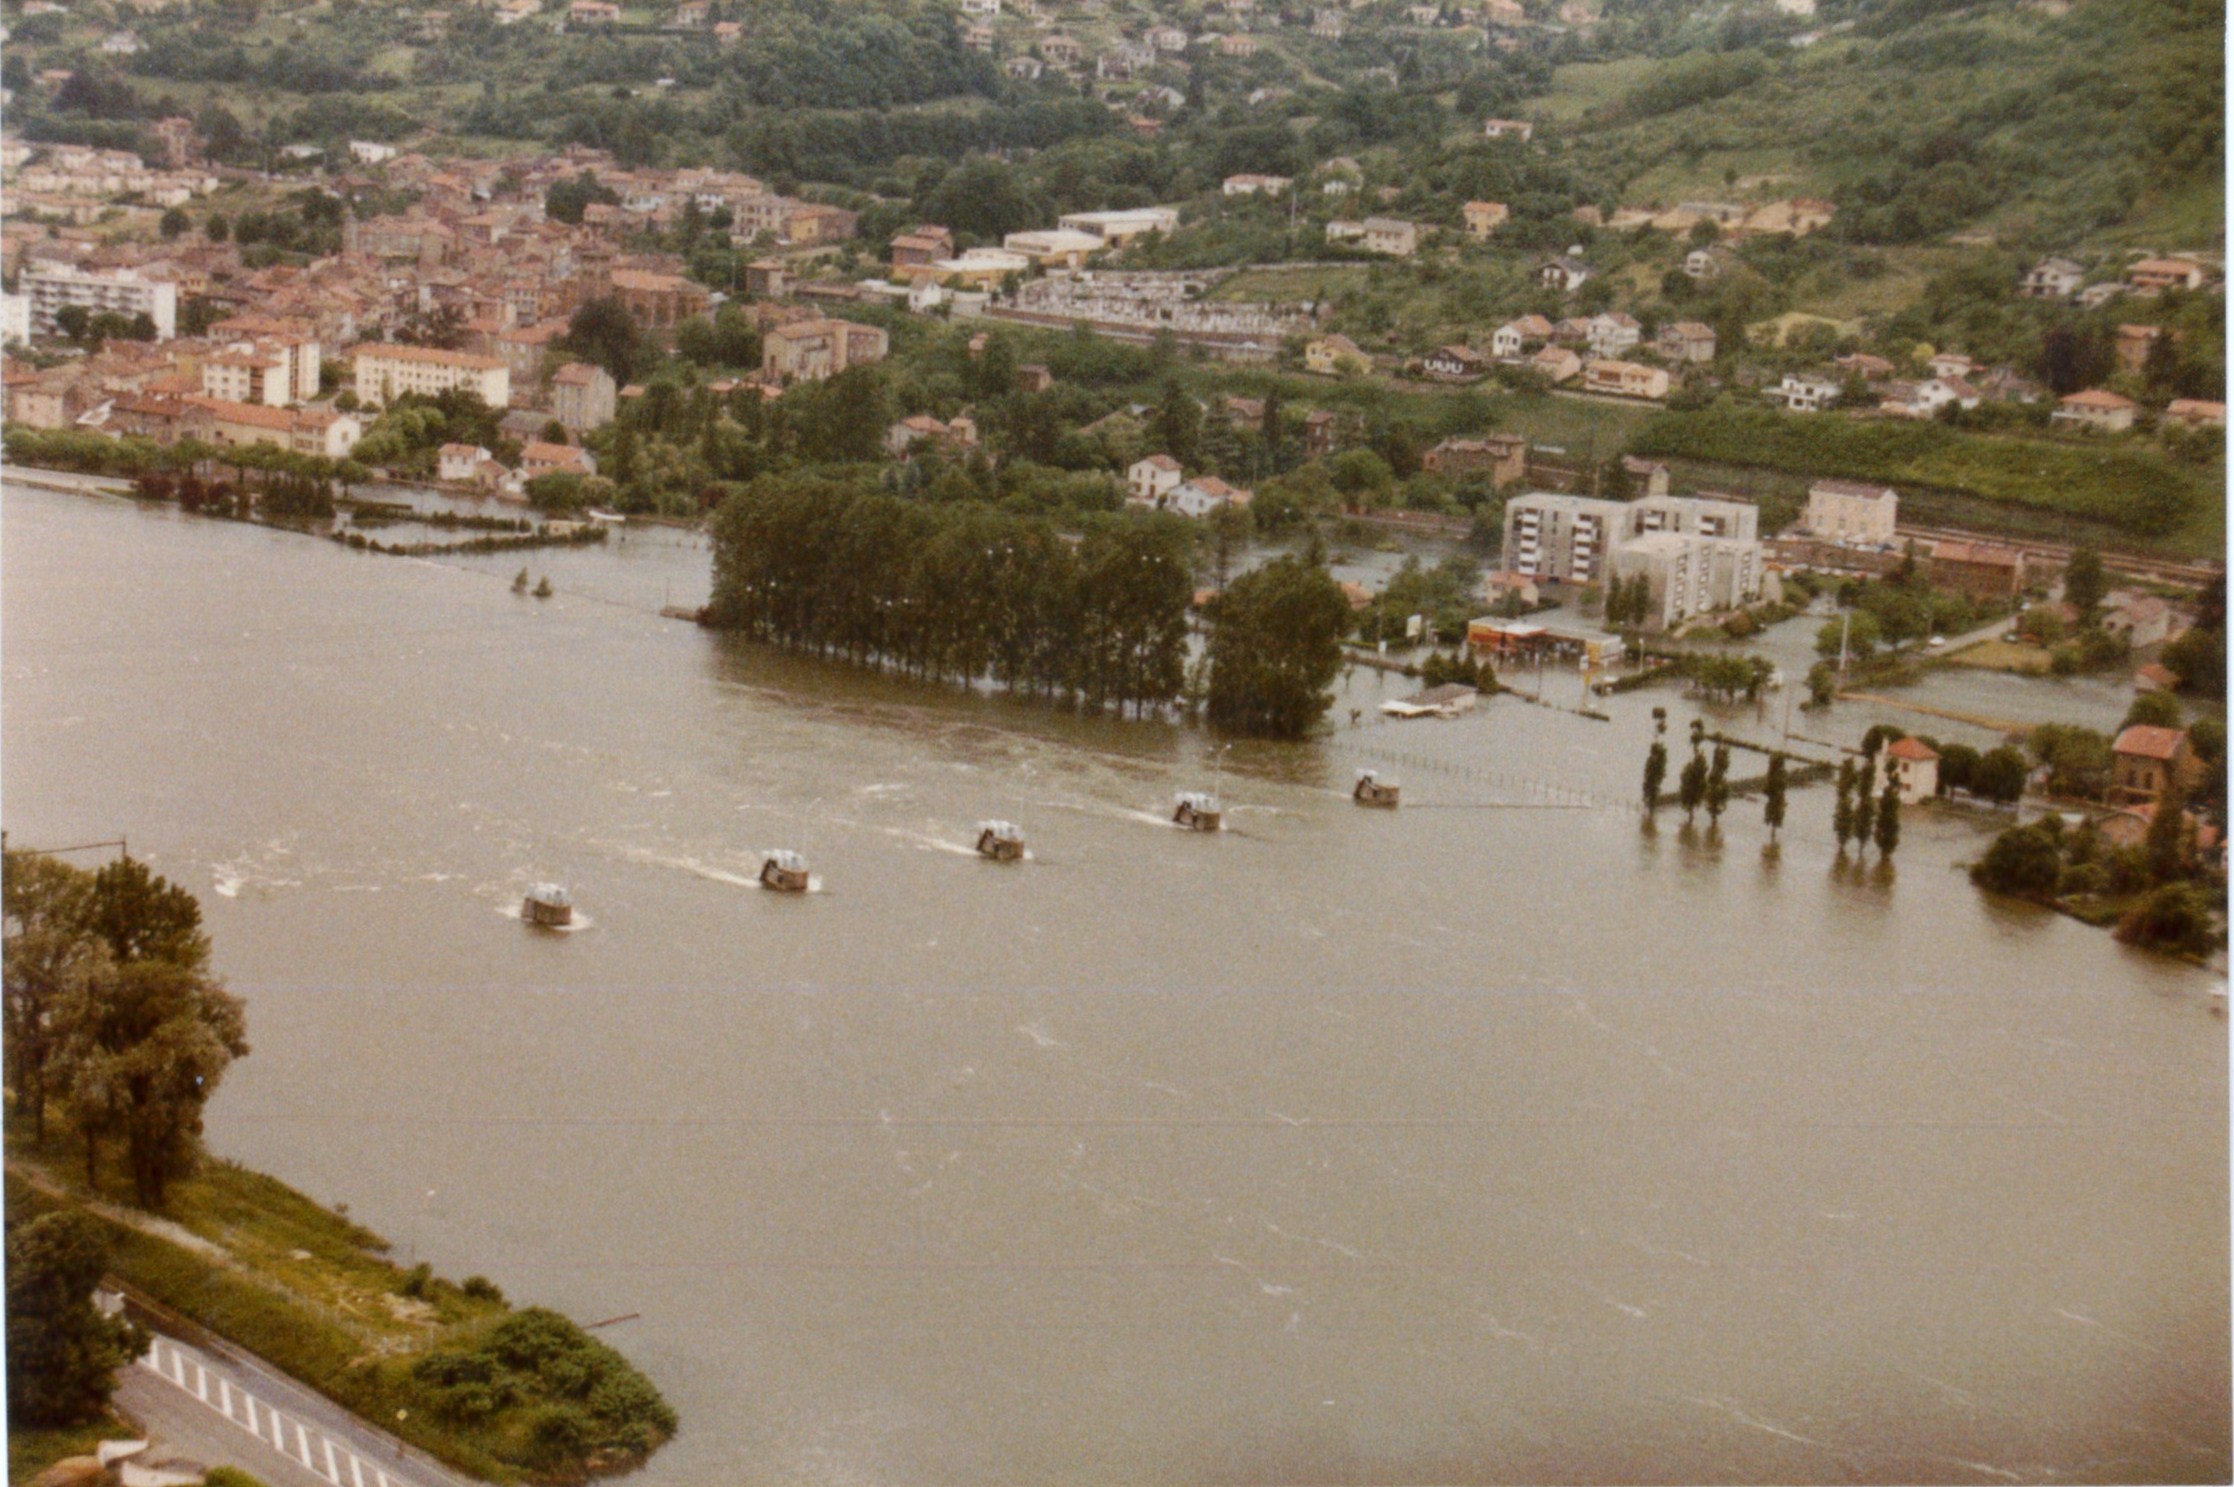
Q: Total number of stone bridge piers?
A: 5